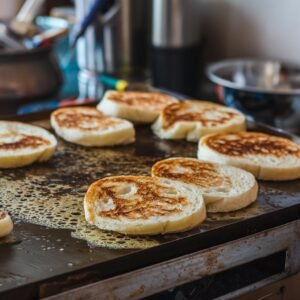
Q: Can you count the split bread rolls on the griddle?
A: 8